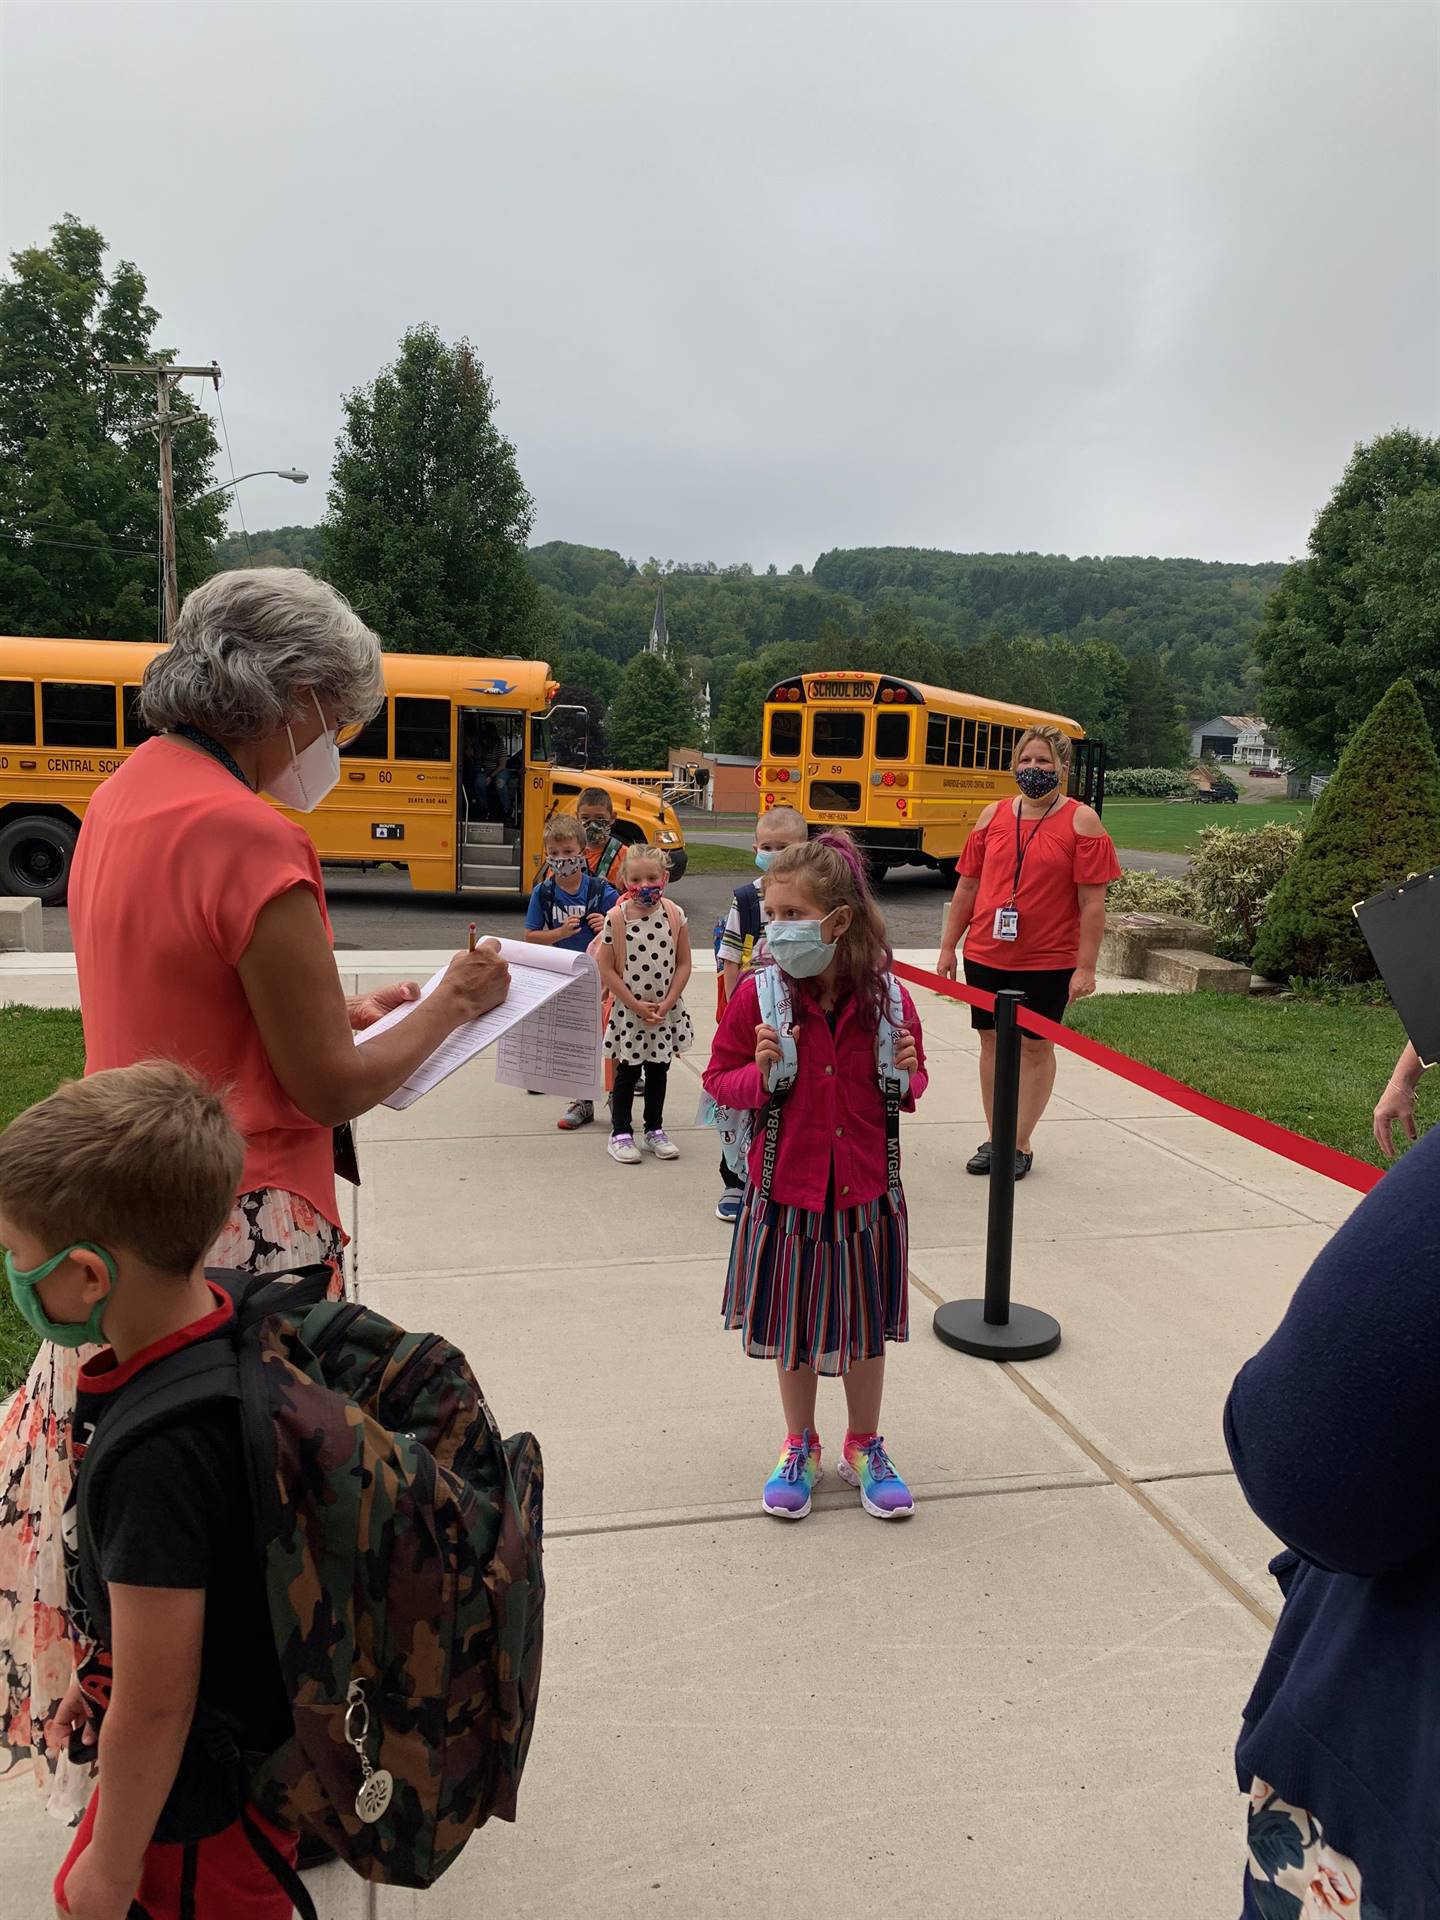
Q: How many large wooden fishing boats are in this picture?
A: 0